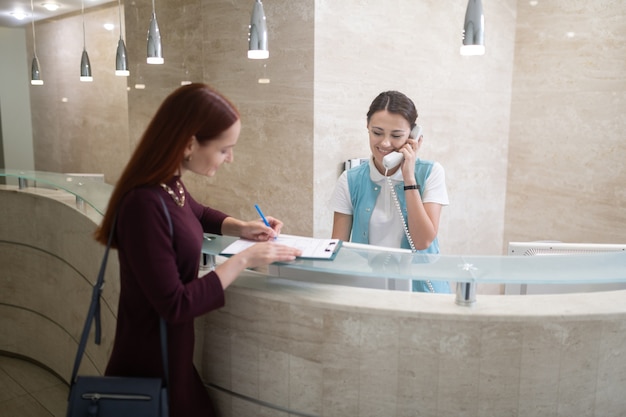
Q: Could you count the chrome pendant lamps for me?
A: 6